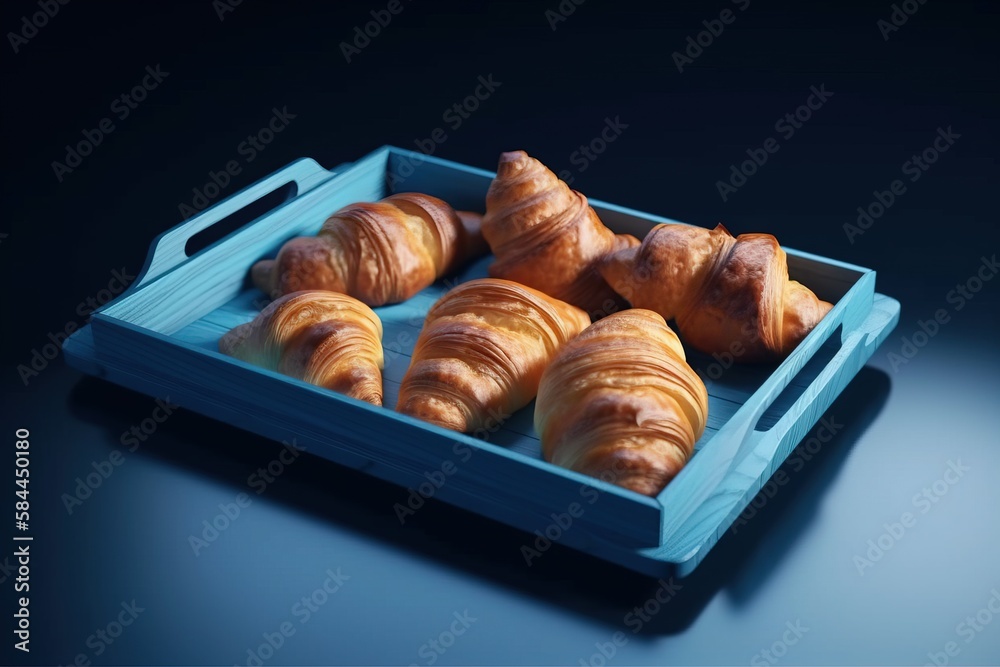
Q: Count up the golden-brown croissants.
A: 6